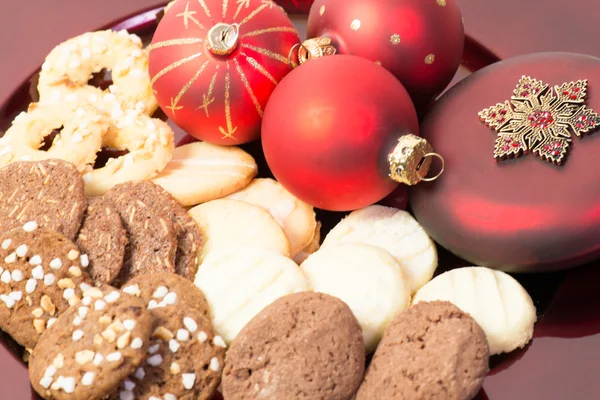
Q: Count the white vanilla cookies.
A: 4